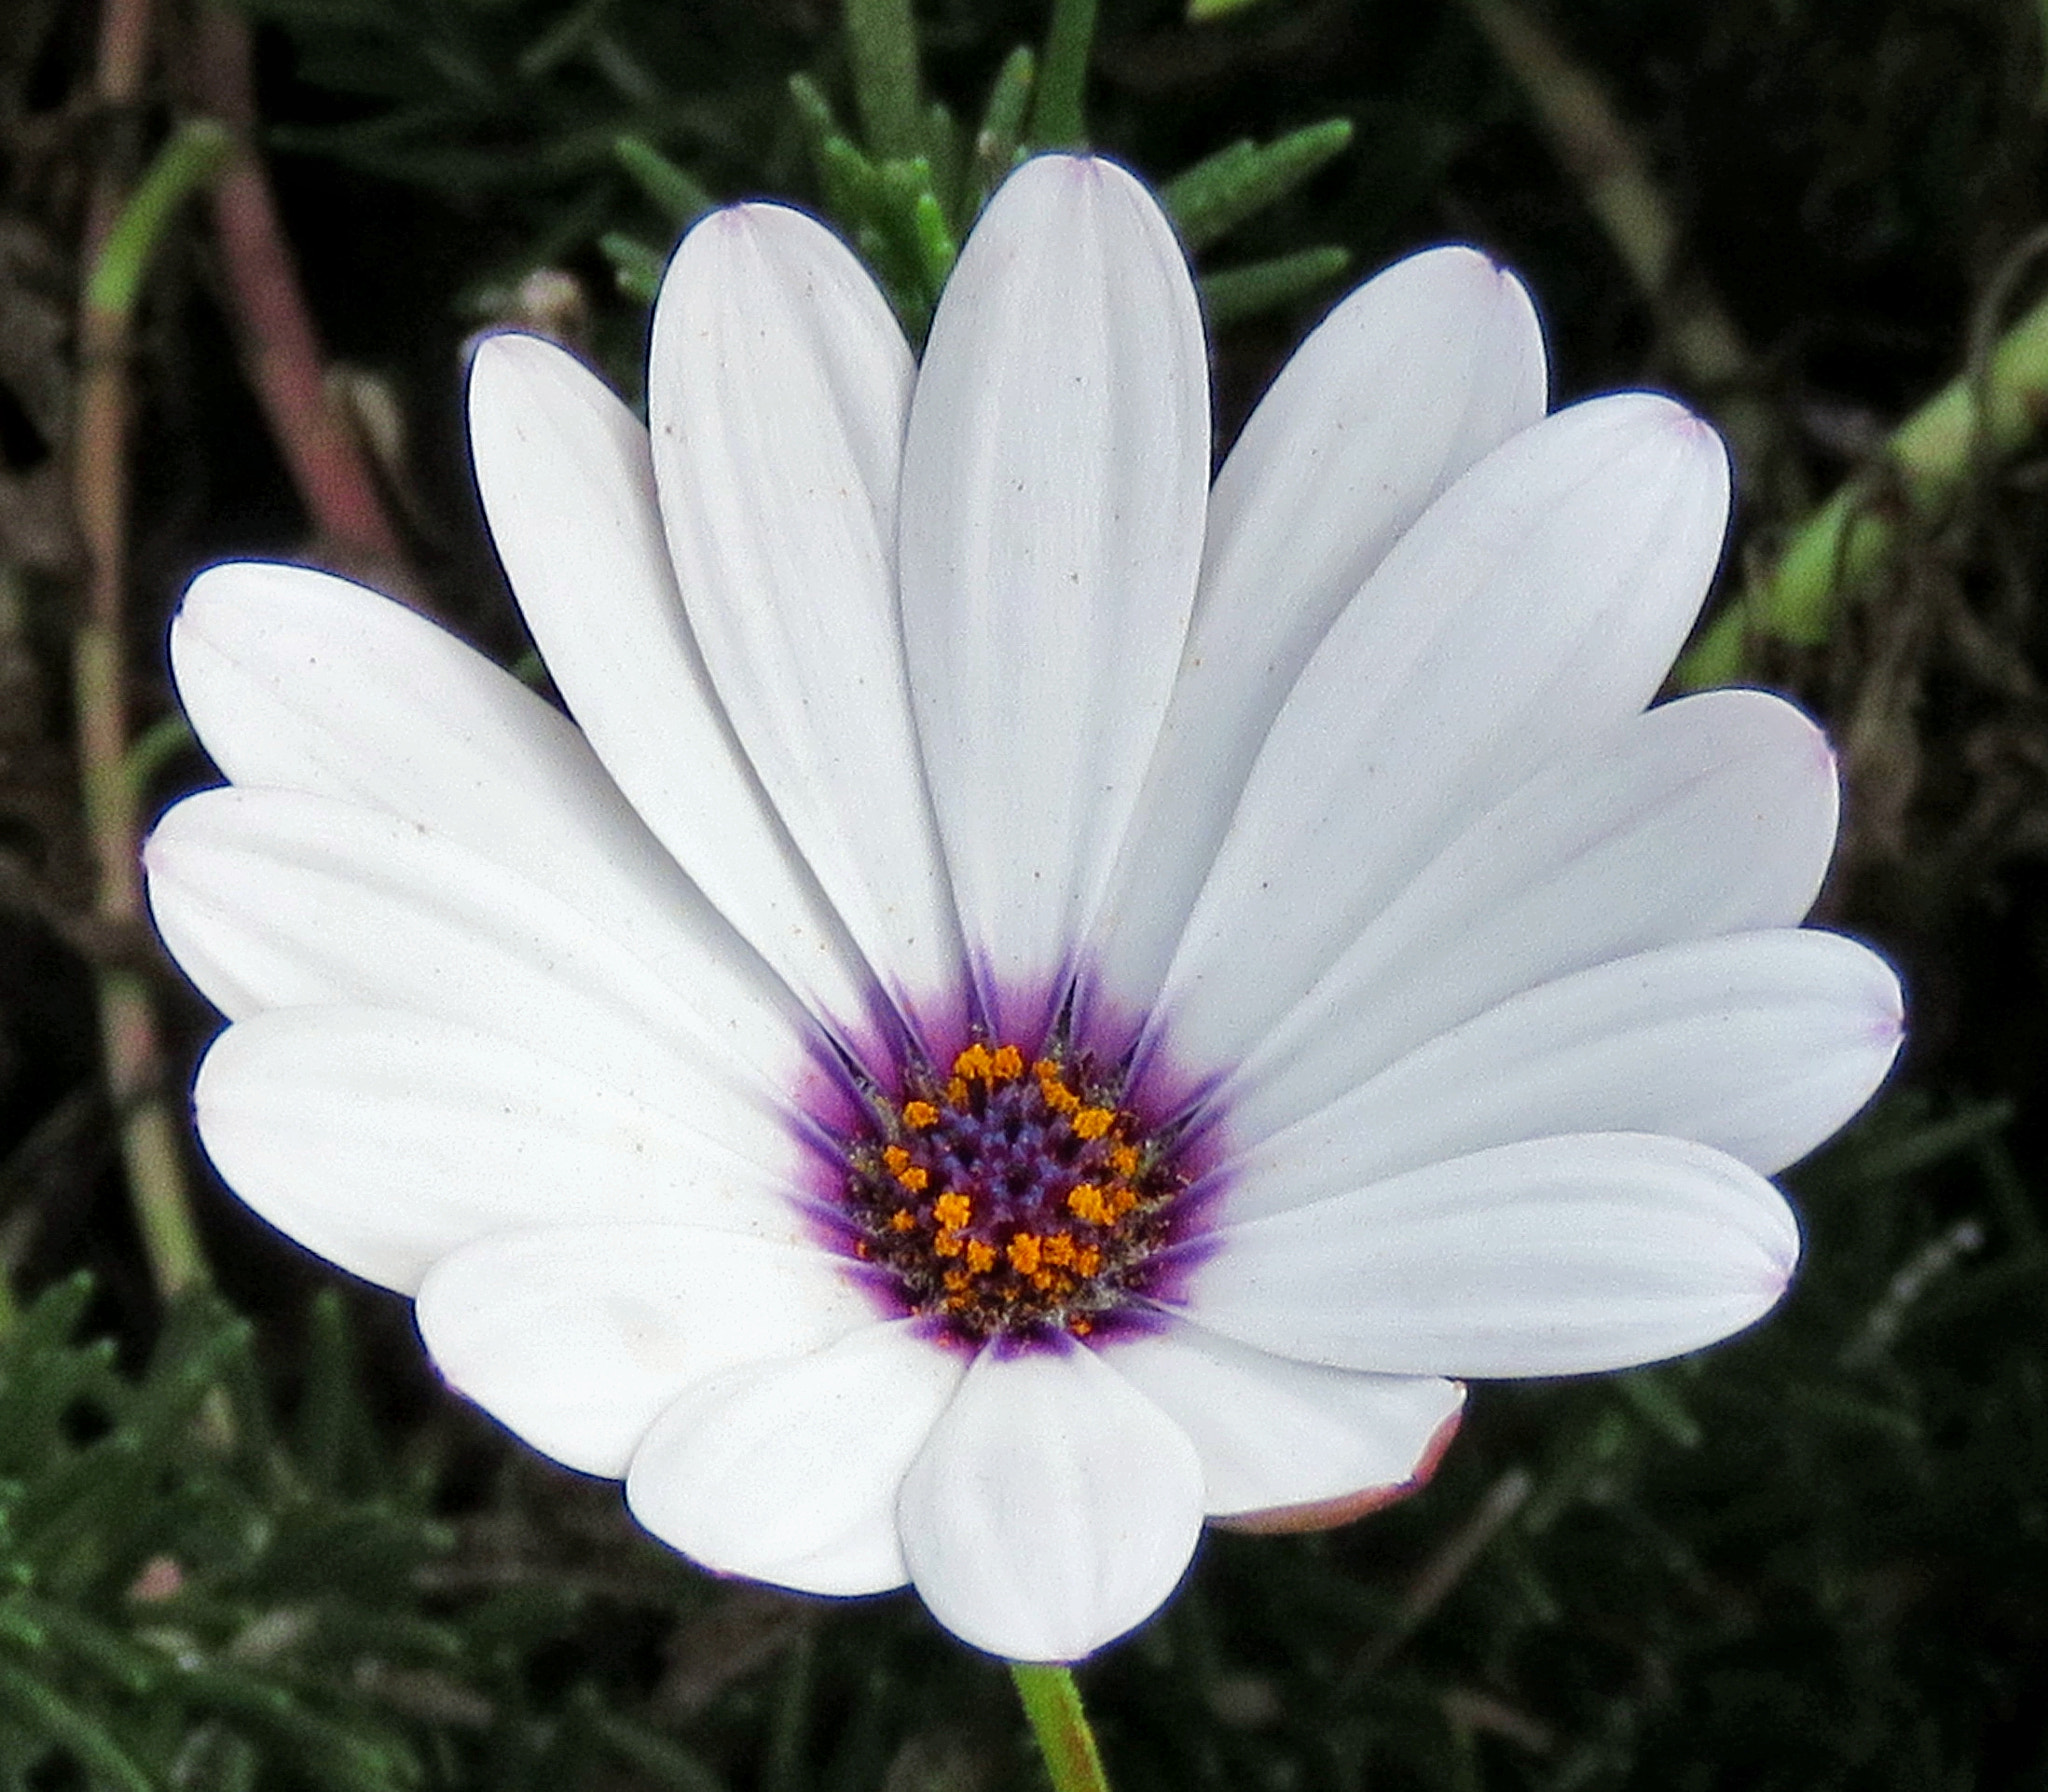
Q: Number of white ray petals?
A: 15